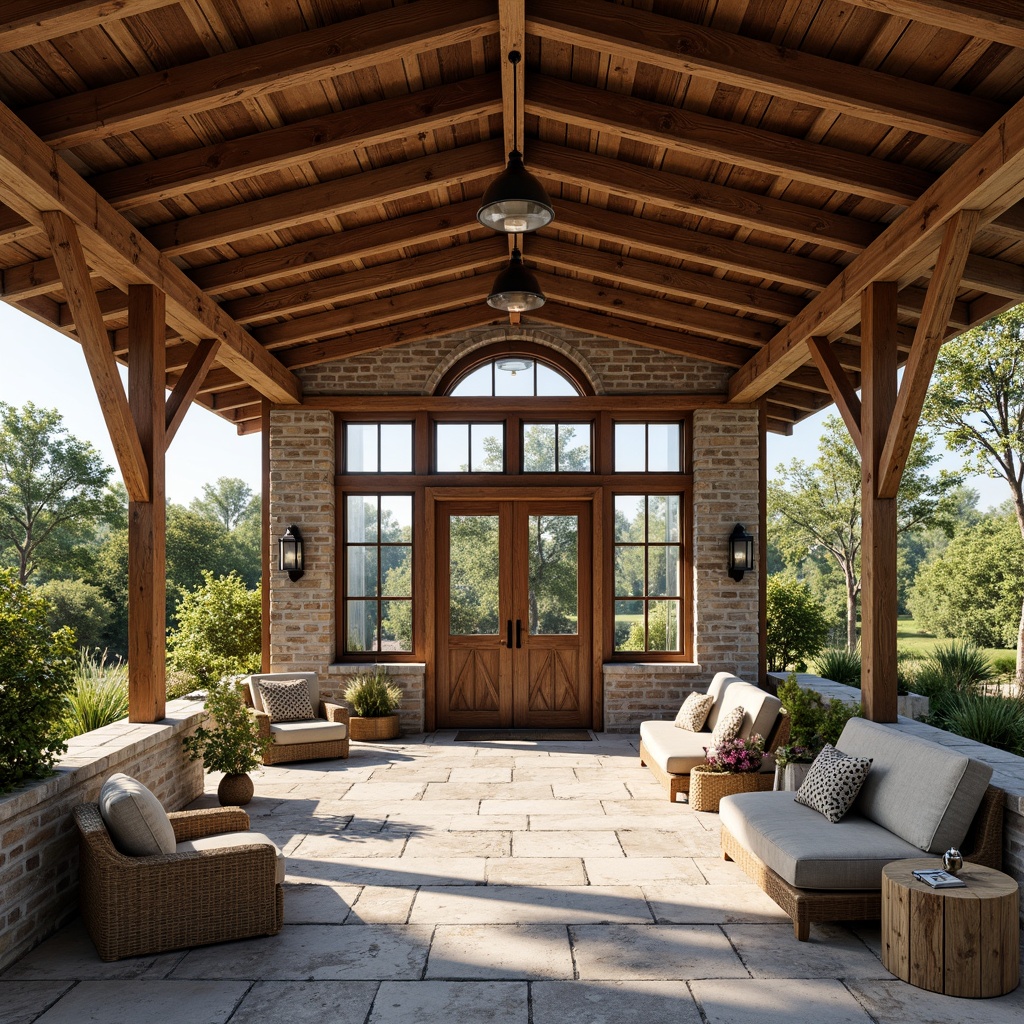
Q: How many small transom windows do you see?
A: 4